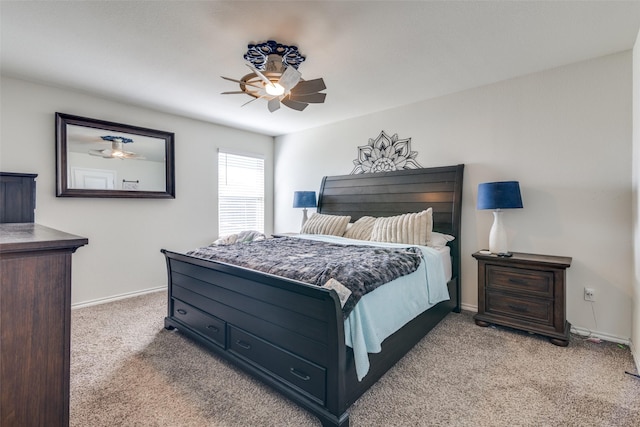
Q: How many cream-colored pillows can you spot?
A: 3